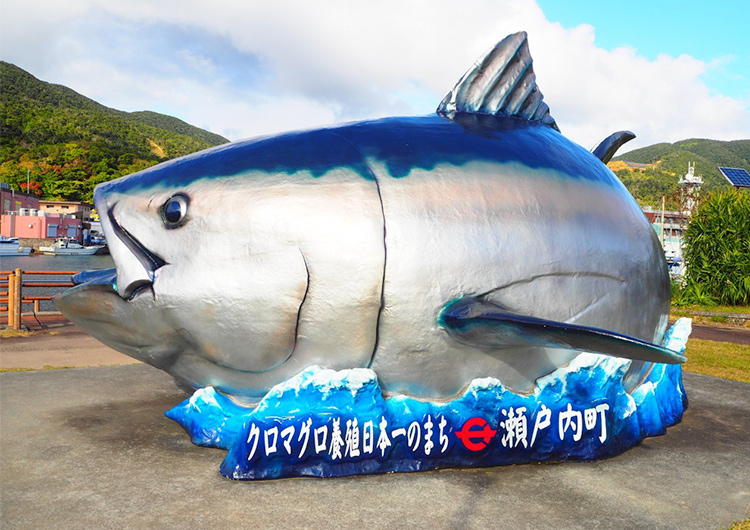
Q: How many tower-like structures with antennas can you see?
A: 1